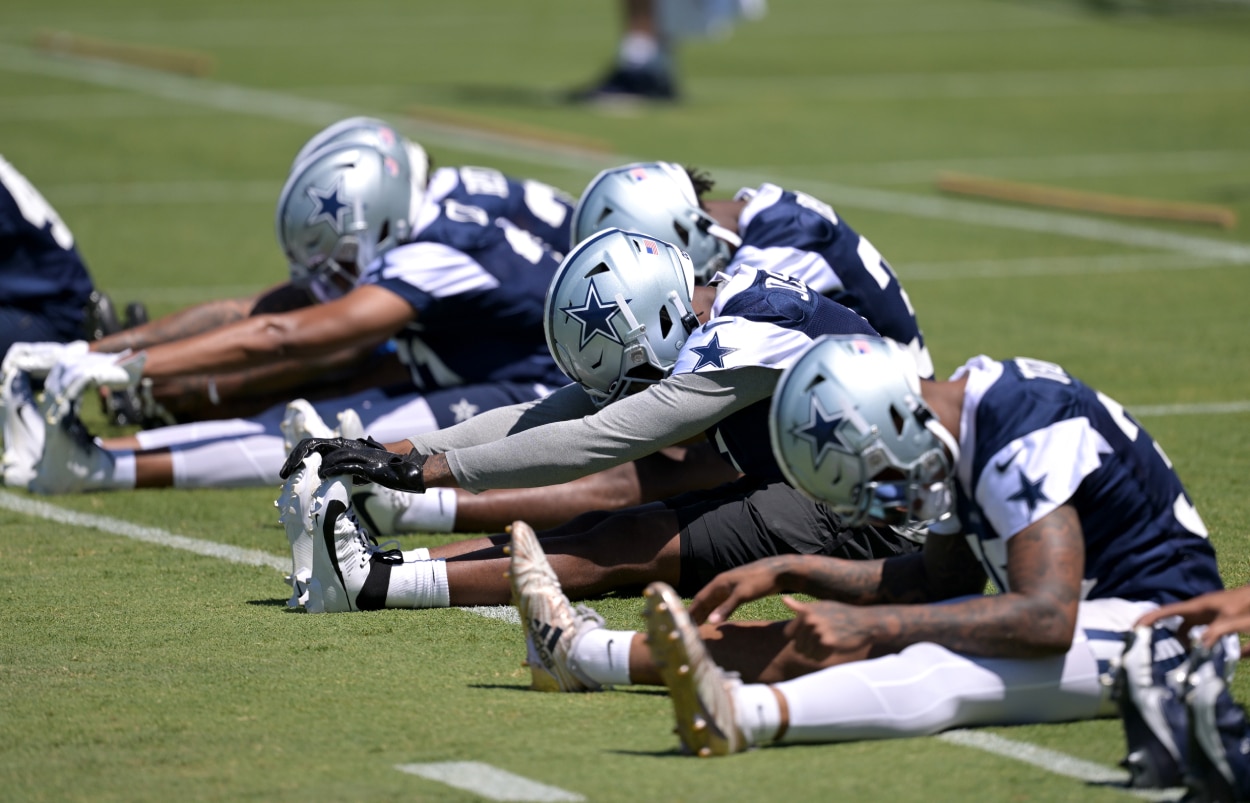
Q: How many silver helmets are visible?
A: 5